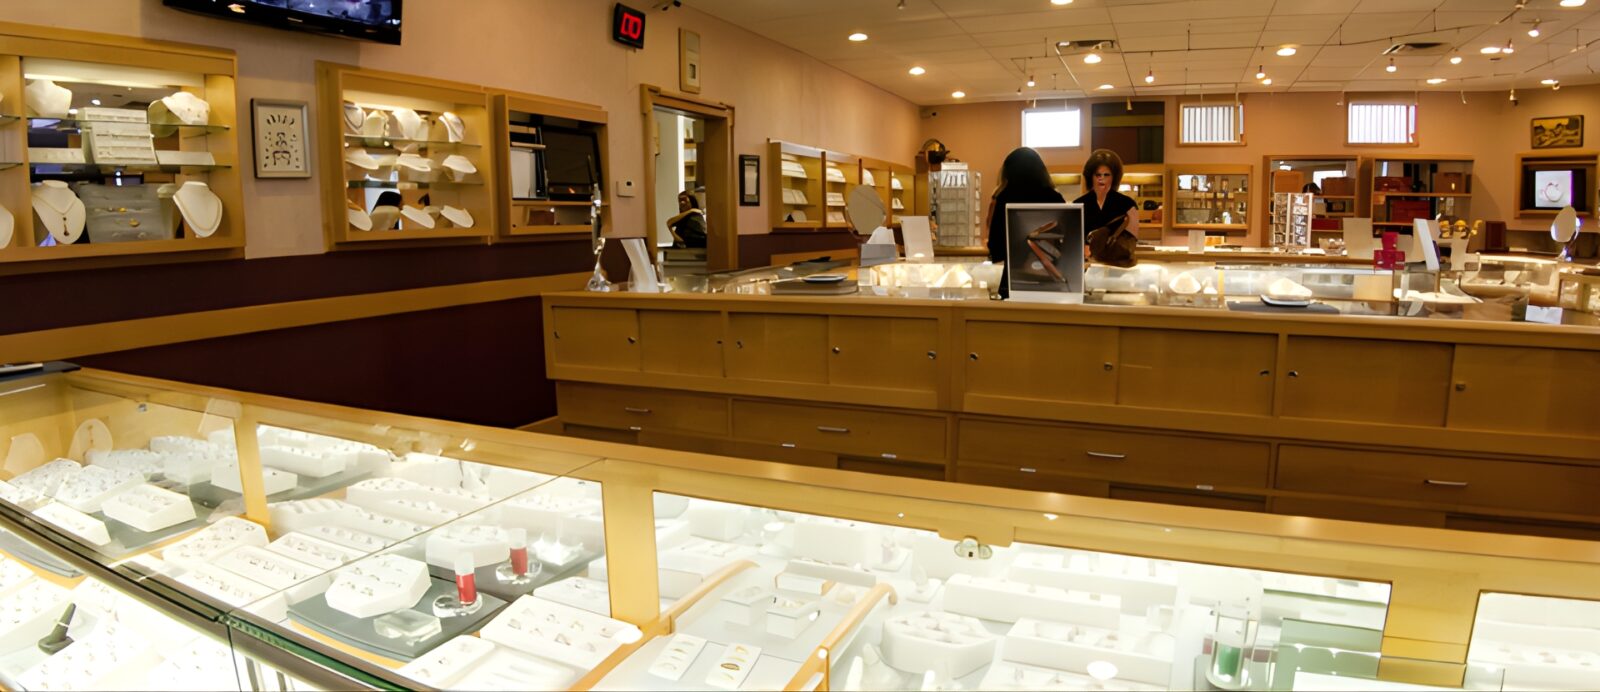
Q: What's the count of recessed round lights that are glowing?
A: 12